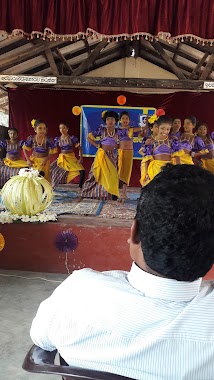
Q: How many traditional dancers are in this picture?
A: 10